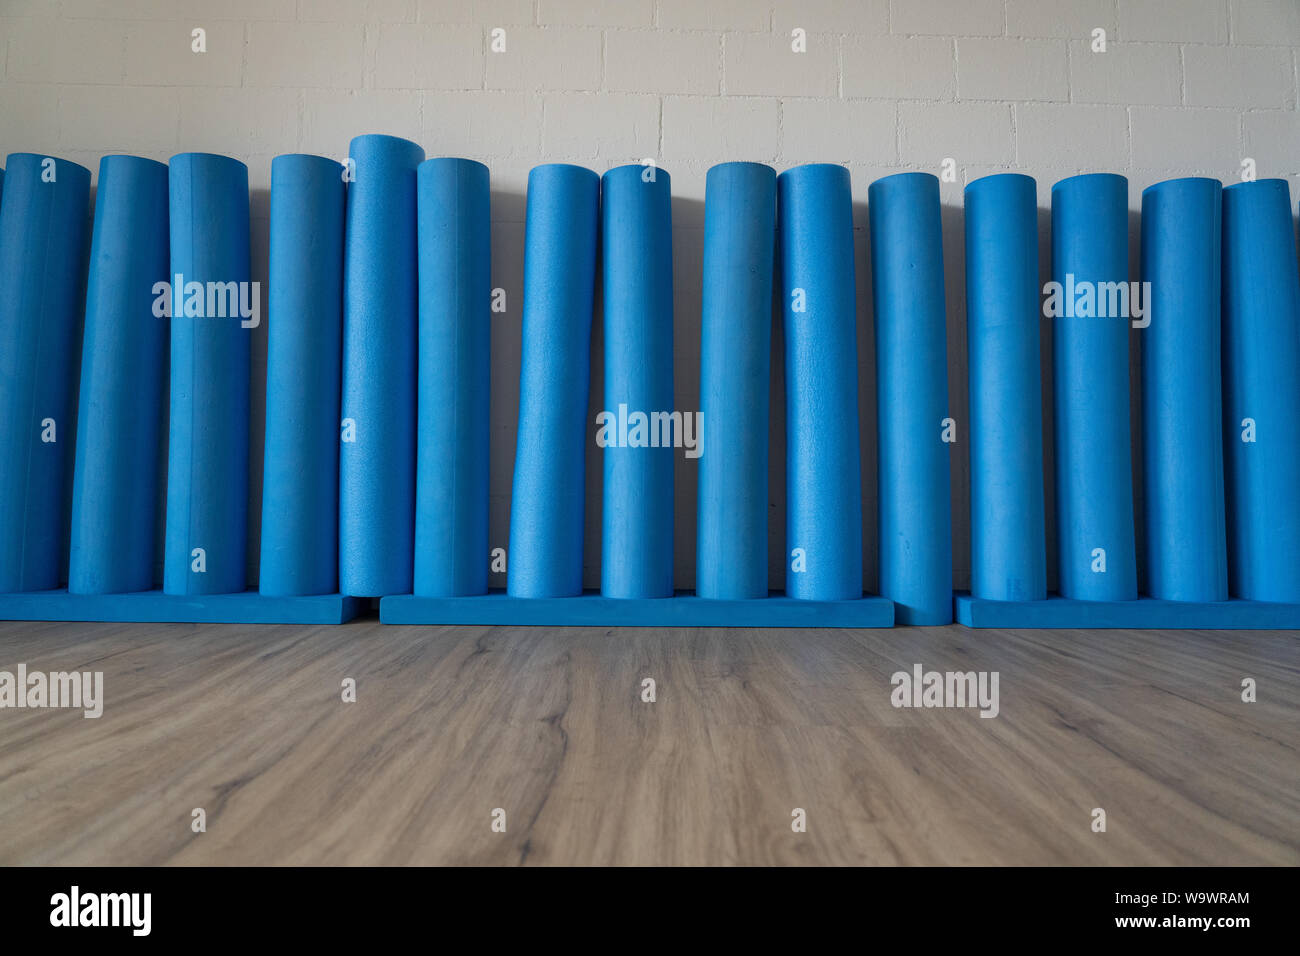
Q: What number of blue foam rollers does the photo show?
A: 15